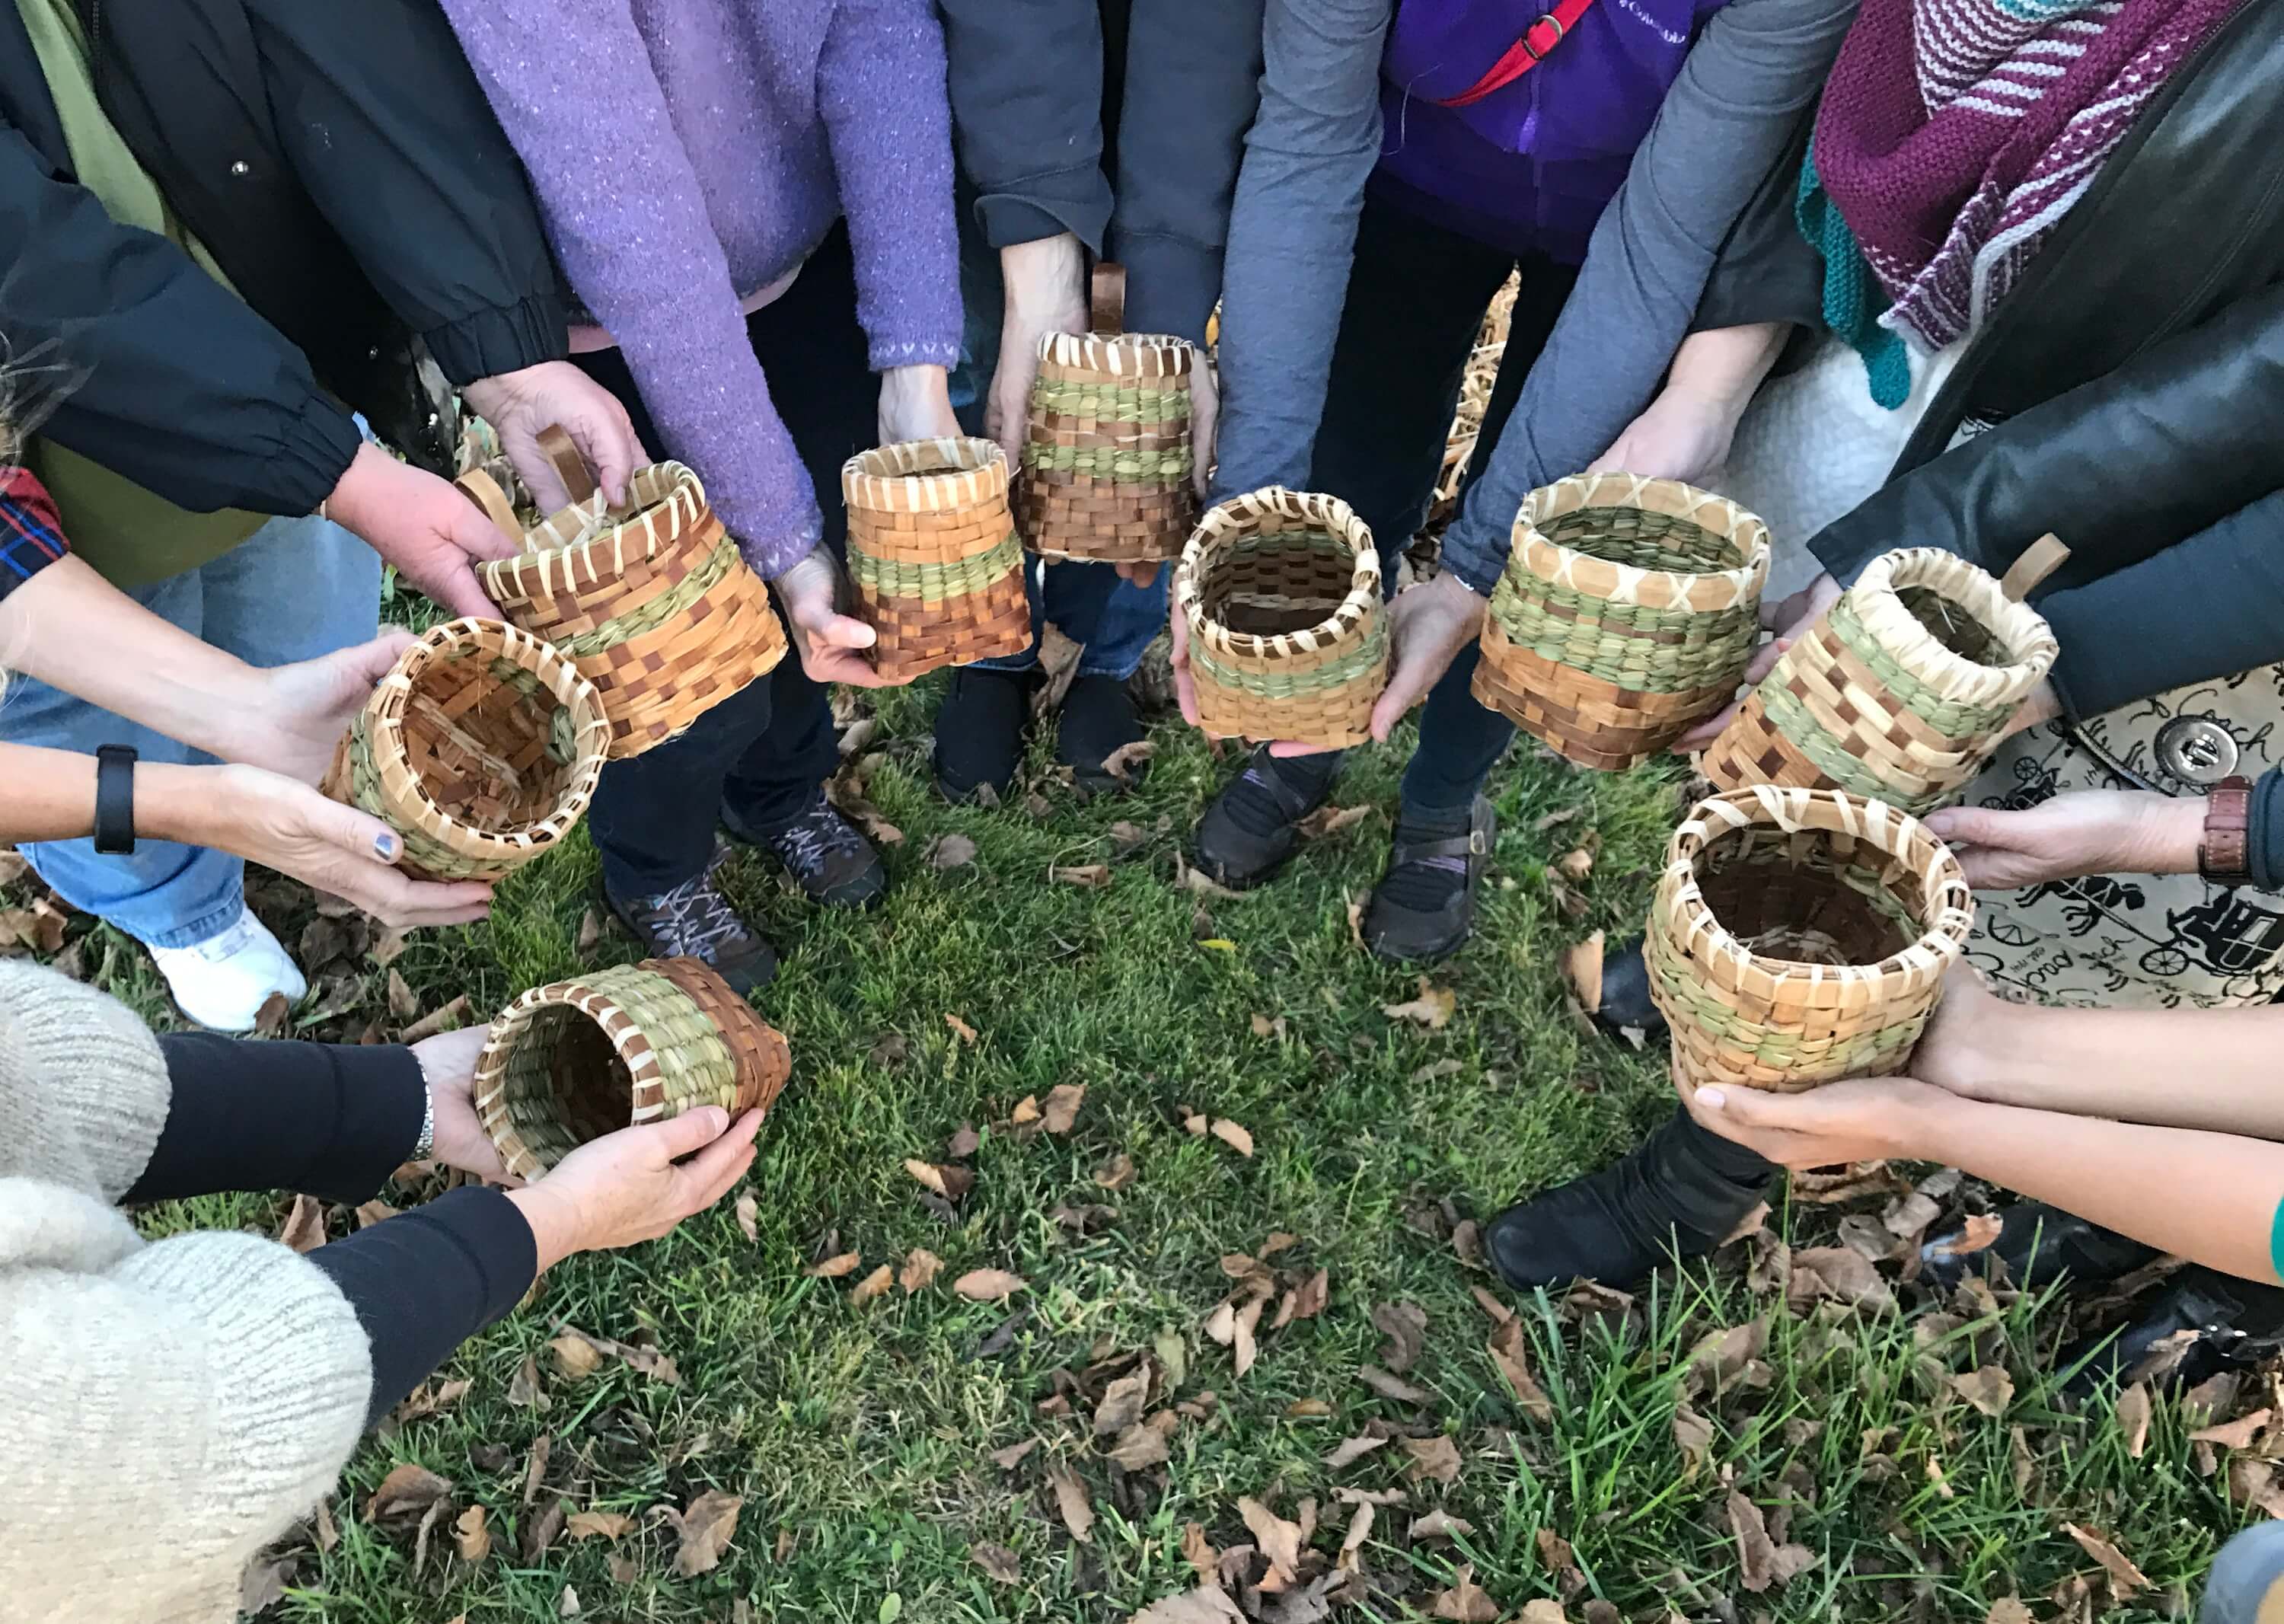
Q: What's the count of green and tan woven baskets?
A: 9